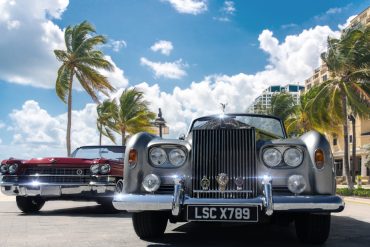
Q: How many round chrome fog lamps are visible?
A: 2